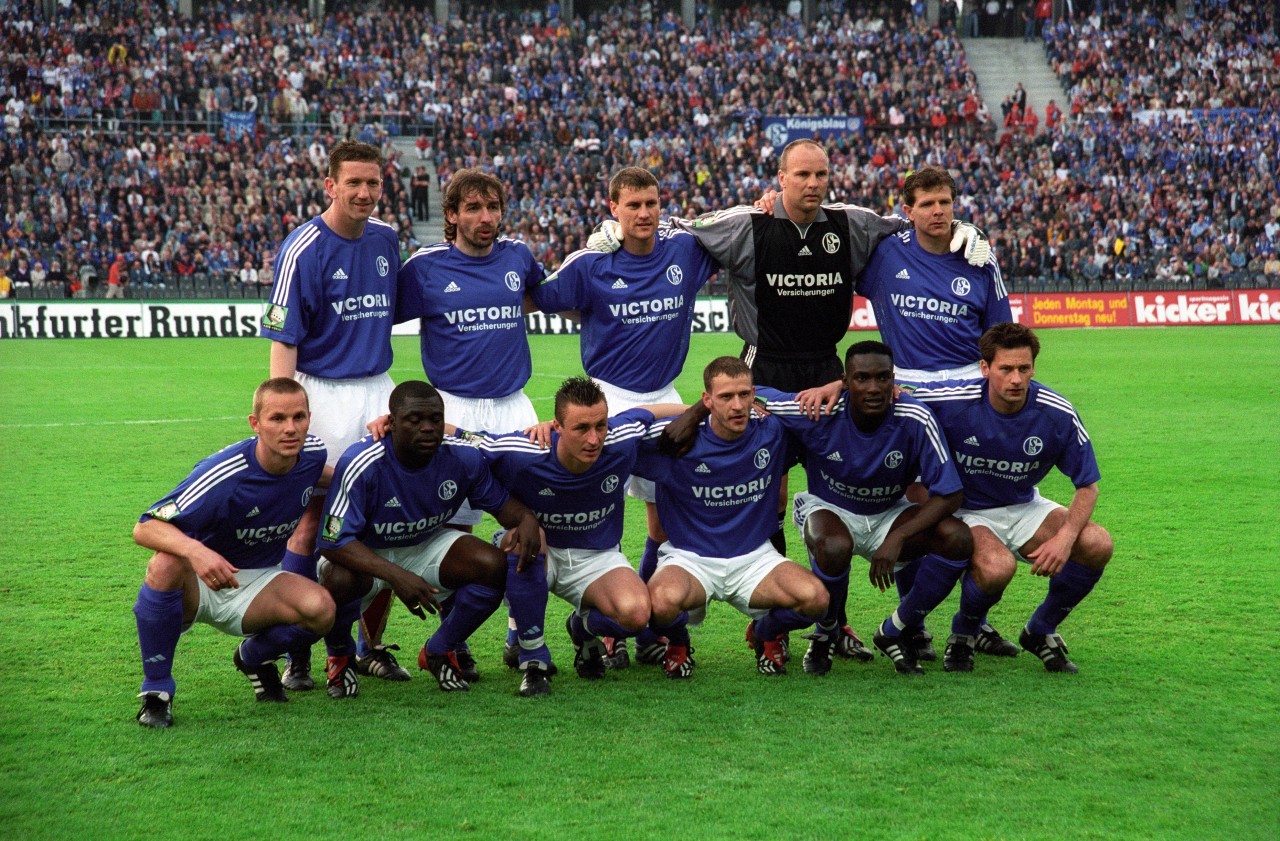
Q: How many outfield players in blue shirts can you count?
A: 10